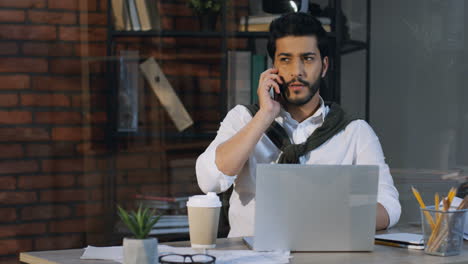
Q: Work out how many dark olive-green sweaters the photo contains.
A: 1